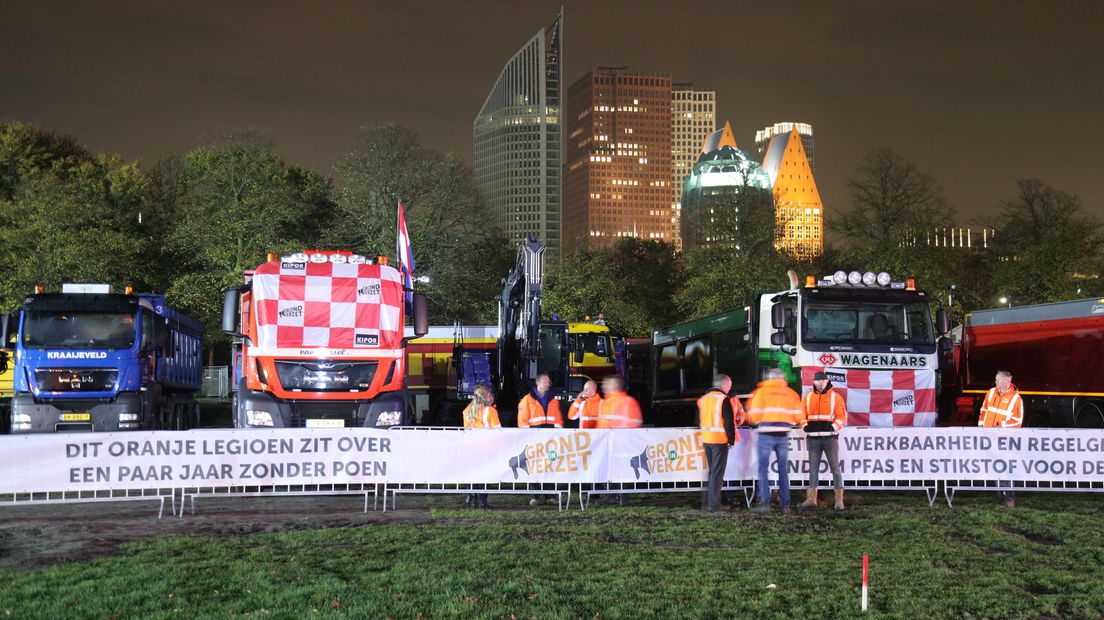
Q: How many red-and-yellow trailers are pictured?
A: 1